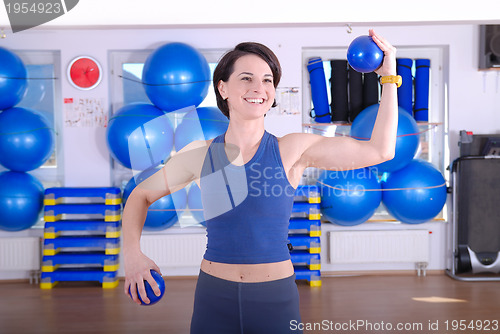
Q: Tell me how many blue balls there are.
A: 13